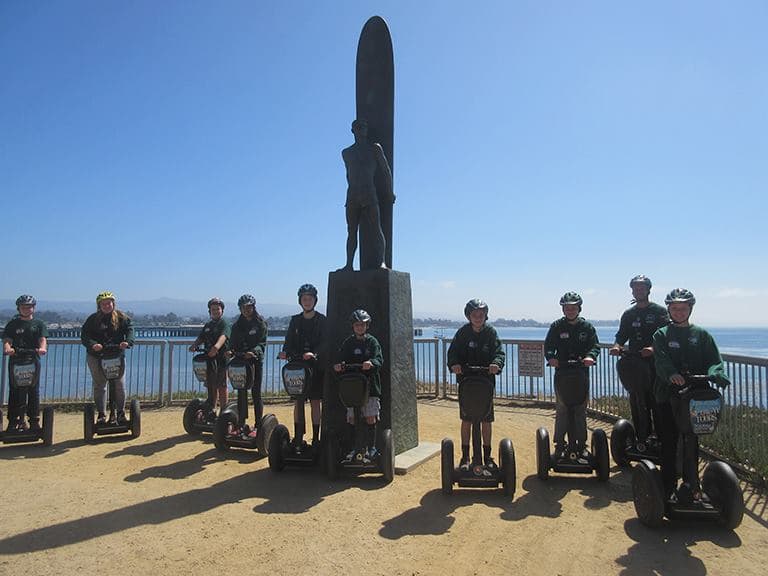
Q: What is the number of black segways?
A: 10